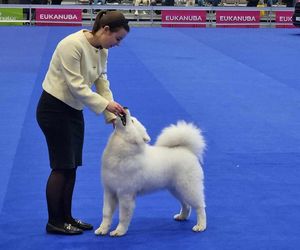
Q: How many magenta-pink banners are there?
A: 4